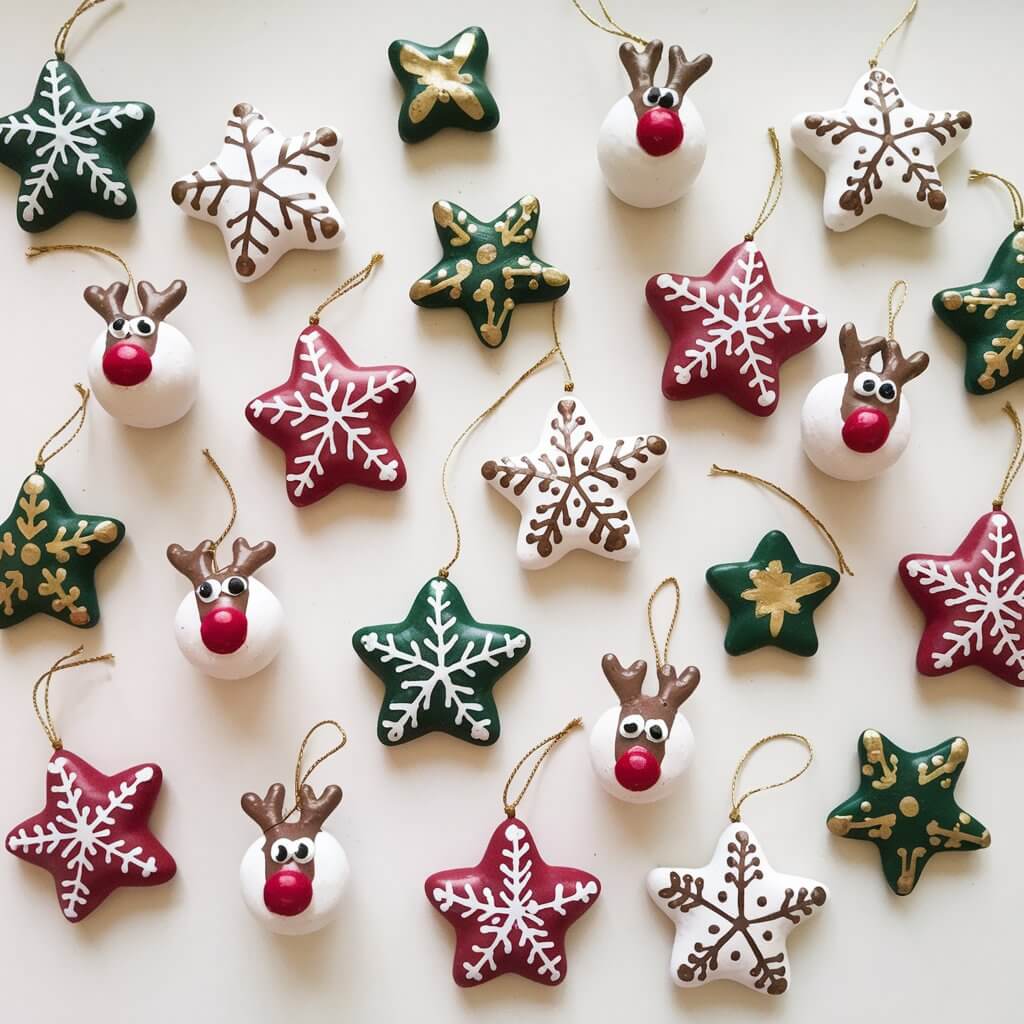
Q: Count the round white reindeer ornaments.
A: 6